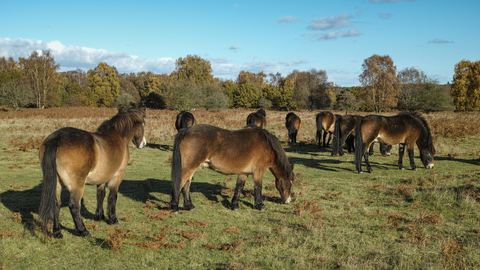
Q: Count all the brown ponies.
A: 8